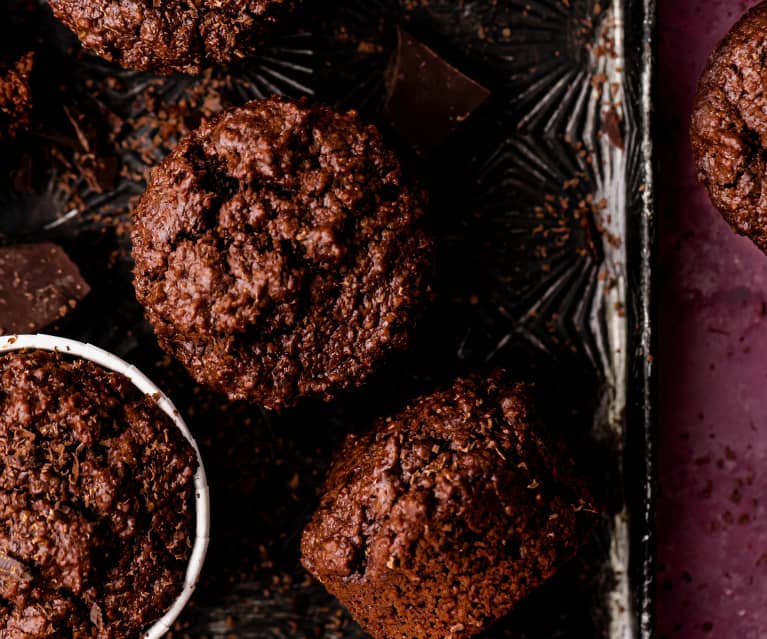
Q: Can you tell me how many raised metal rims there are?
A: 1